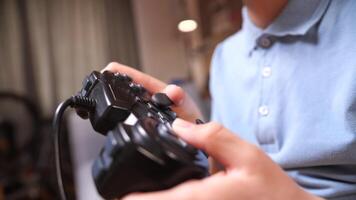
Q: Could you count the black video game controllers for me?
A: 1